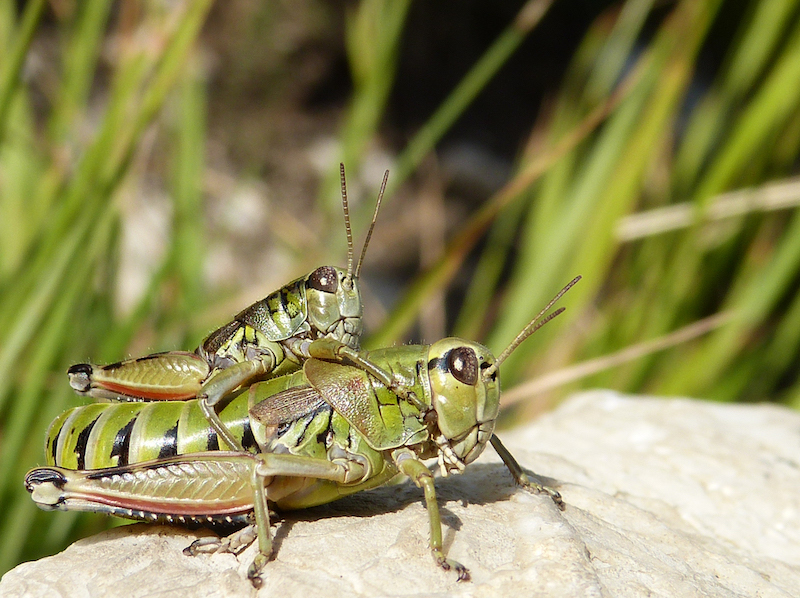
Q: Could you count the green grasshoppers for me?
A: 2